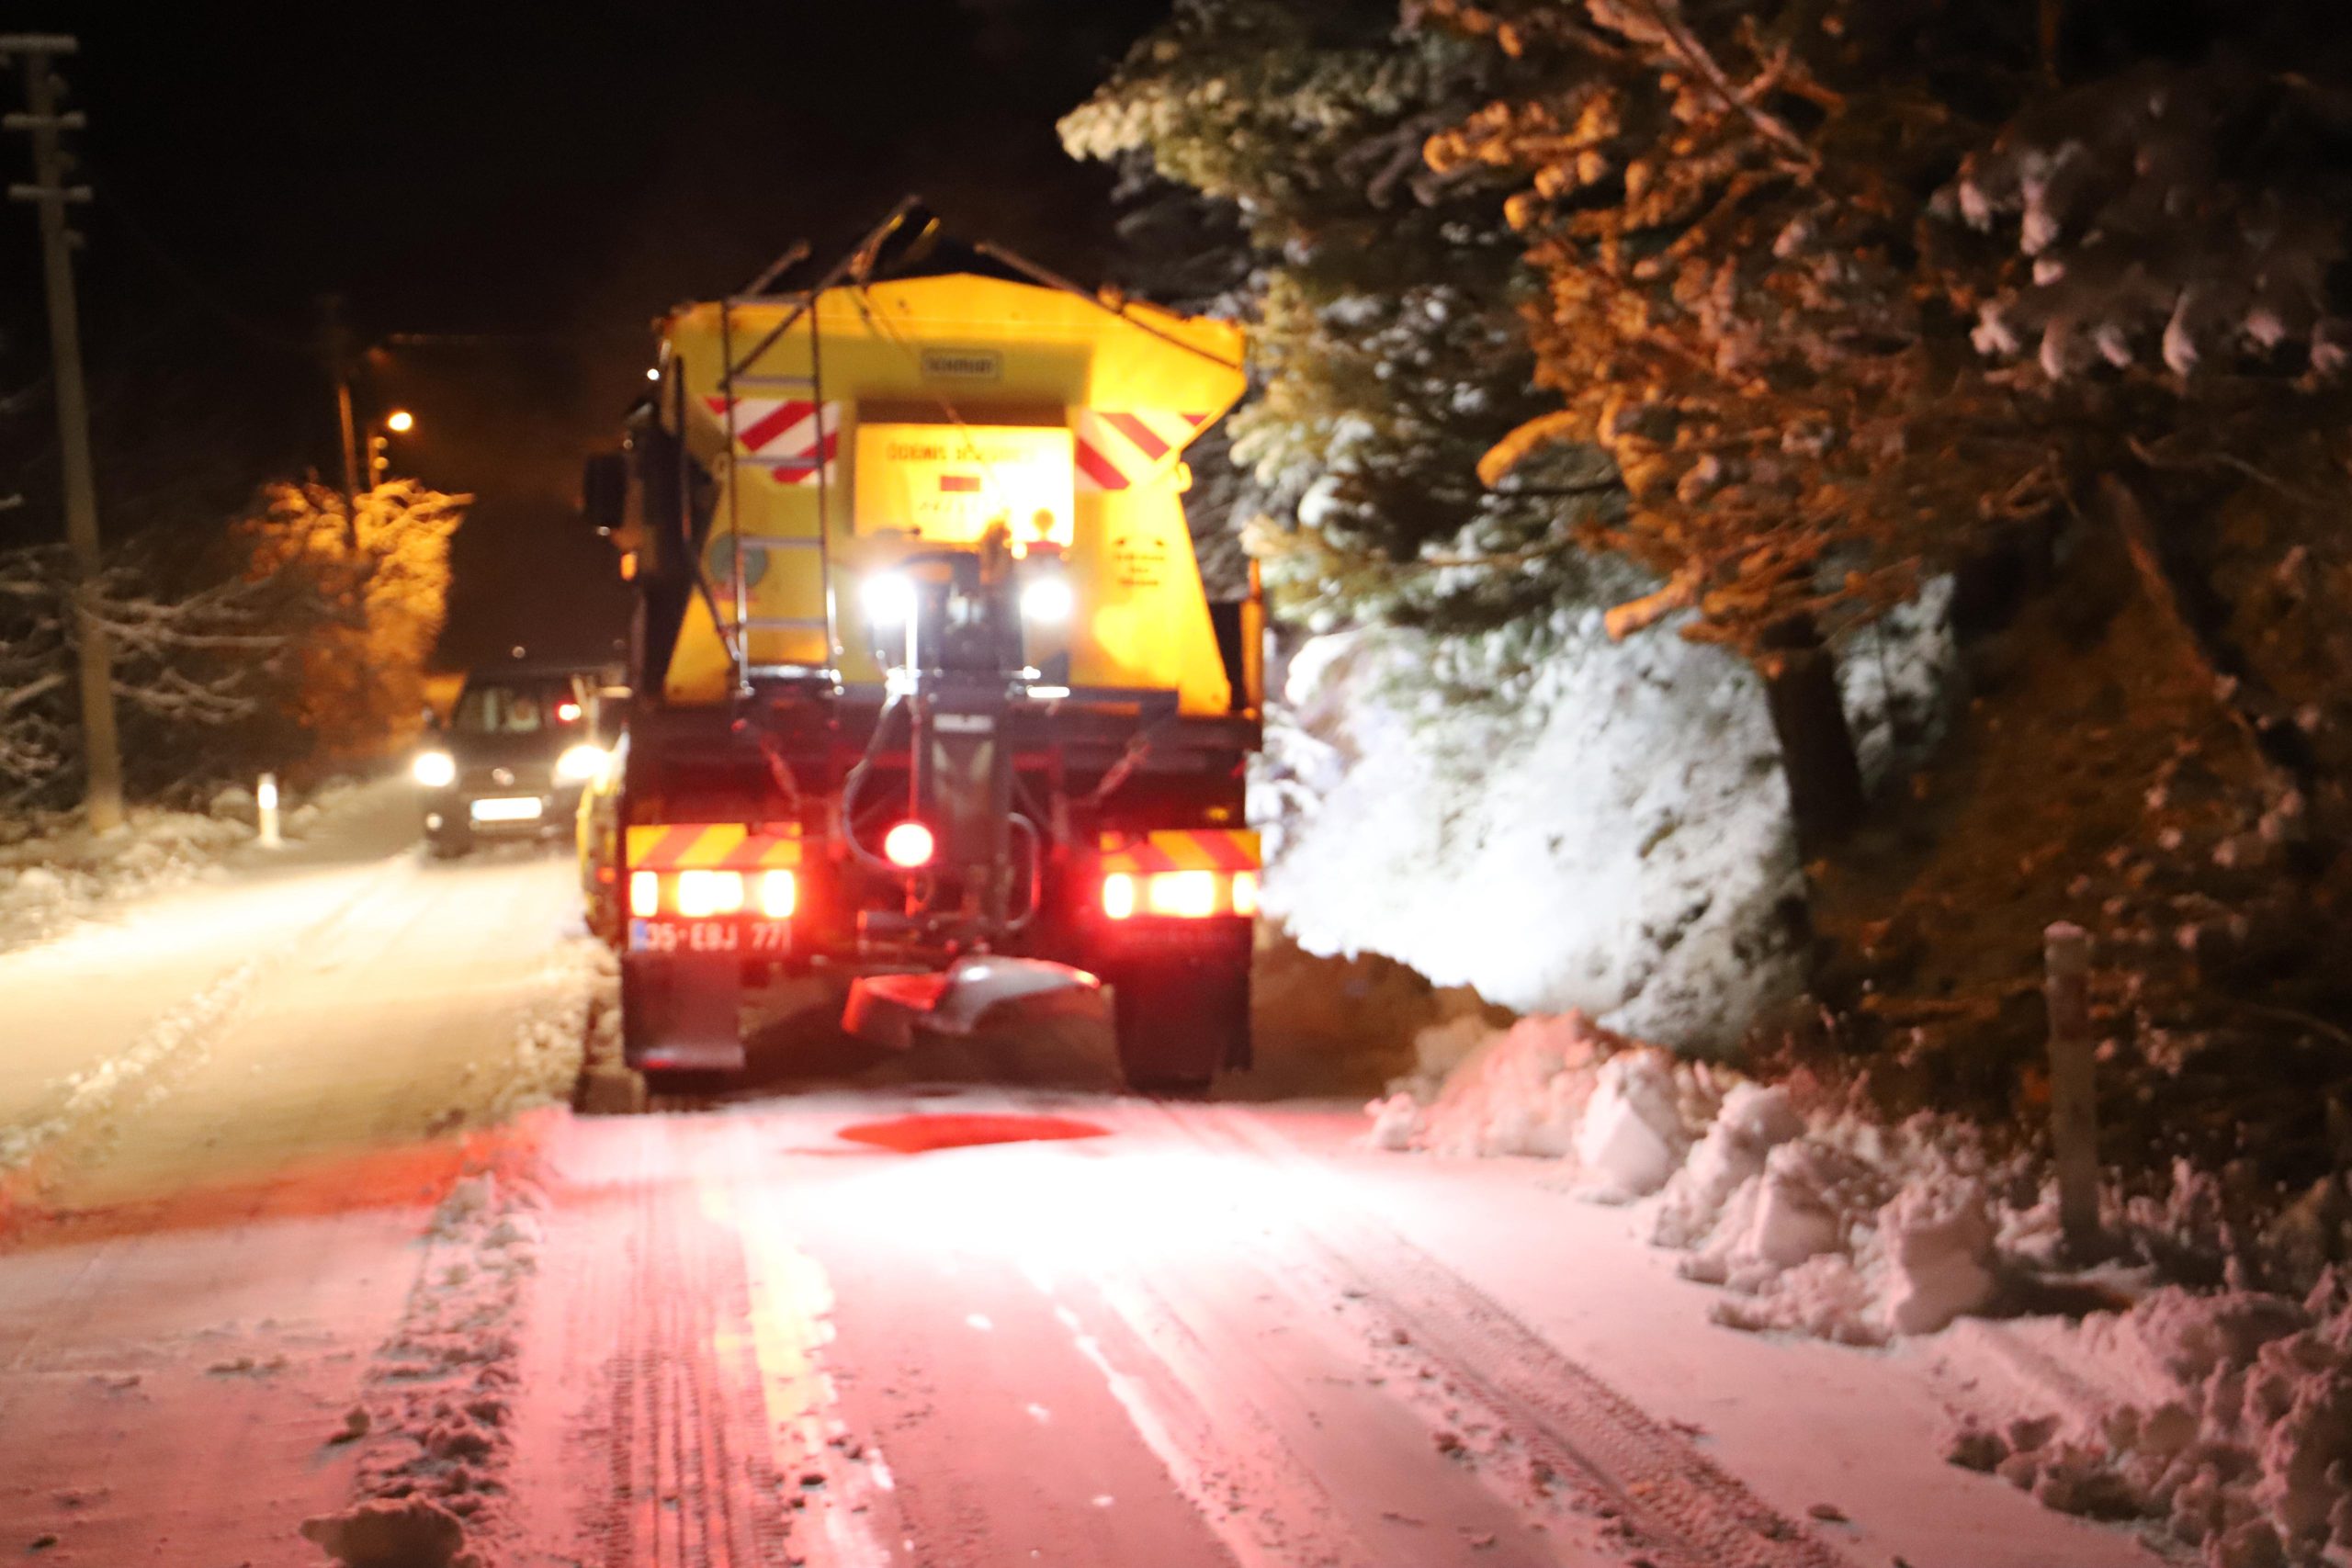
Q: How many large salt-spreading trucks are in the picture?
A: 1